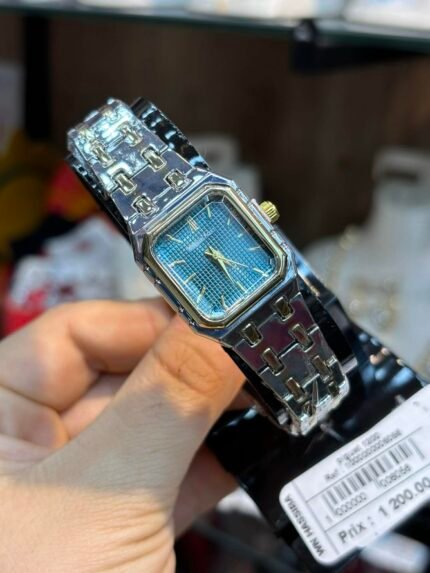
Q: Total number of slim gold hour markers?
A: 12